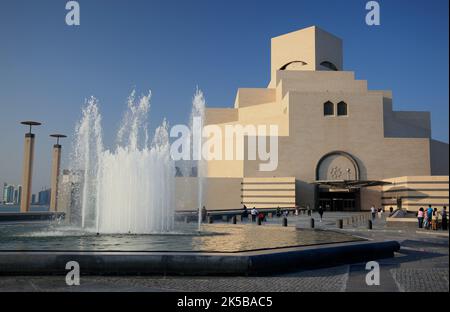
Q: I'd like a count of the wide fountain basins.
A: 1